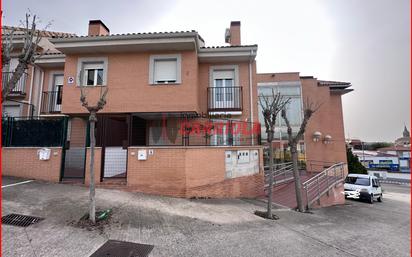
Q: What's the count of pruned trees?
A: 4